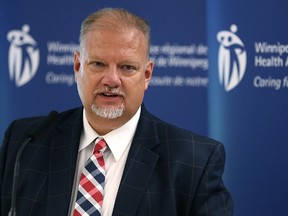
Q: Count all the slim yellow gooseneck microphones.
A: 0